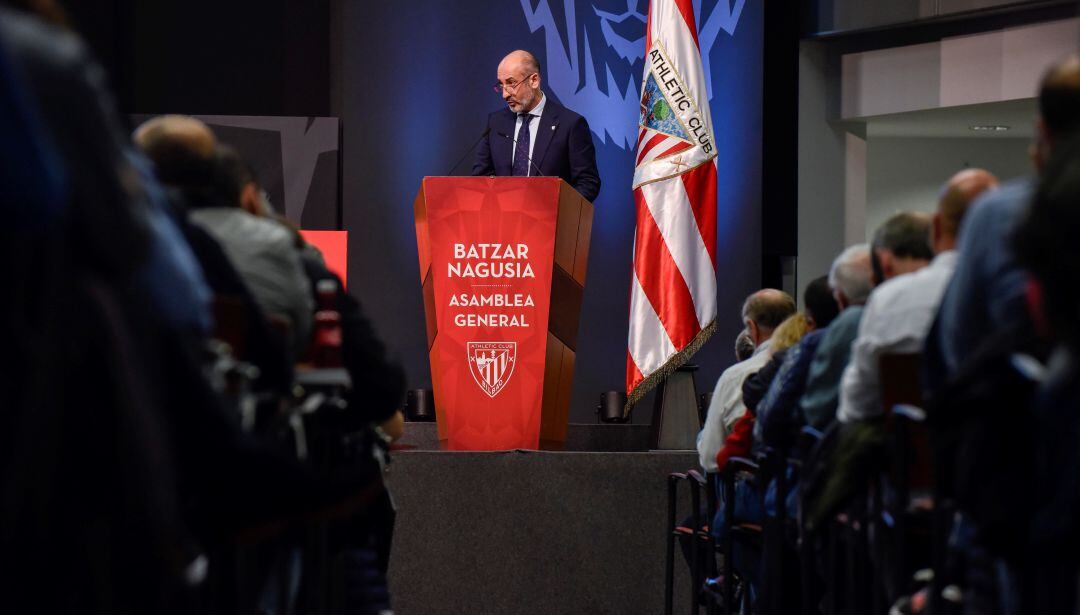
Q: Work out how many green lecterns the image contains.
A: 0